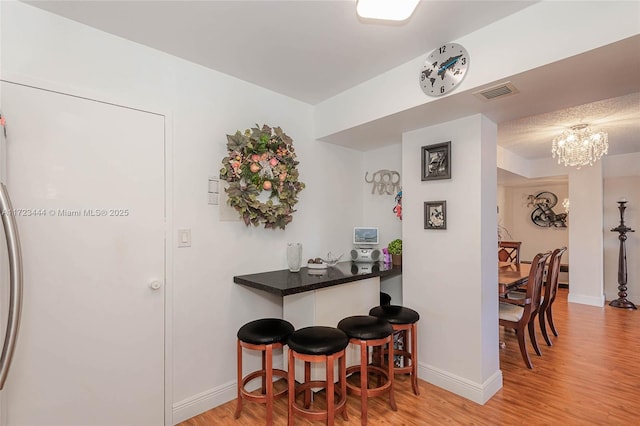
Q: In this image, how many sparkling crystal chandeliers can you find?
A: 1